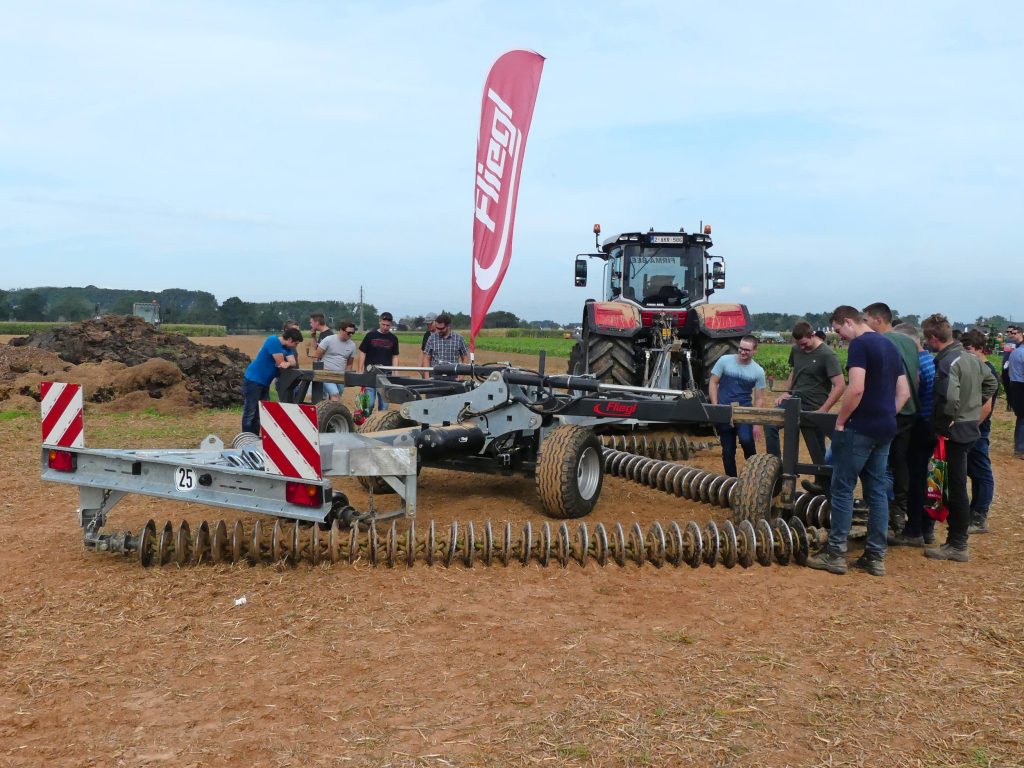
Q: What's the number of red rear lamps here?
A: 2